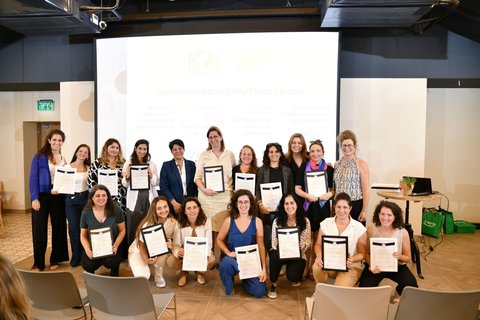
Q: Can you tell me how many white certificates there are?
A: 14